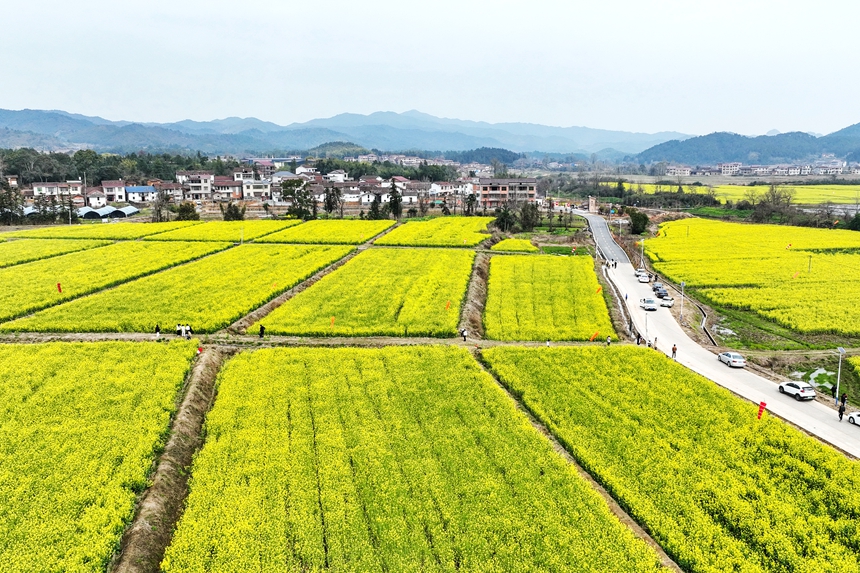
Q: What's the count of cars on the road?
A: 9